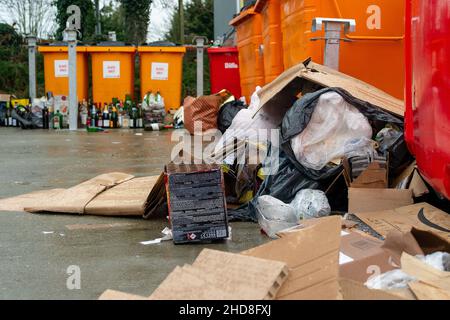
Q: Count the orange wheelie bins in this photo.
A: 6